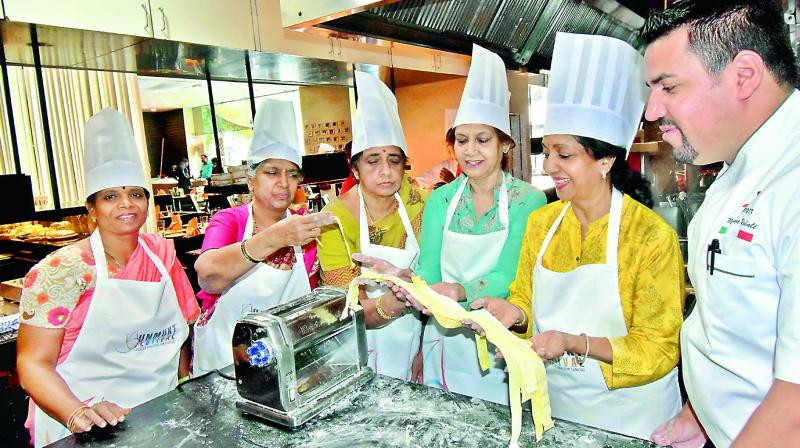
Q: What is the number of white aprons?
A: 5